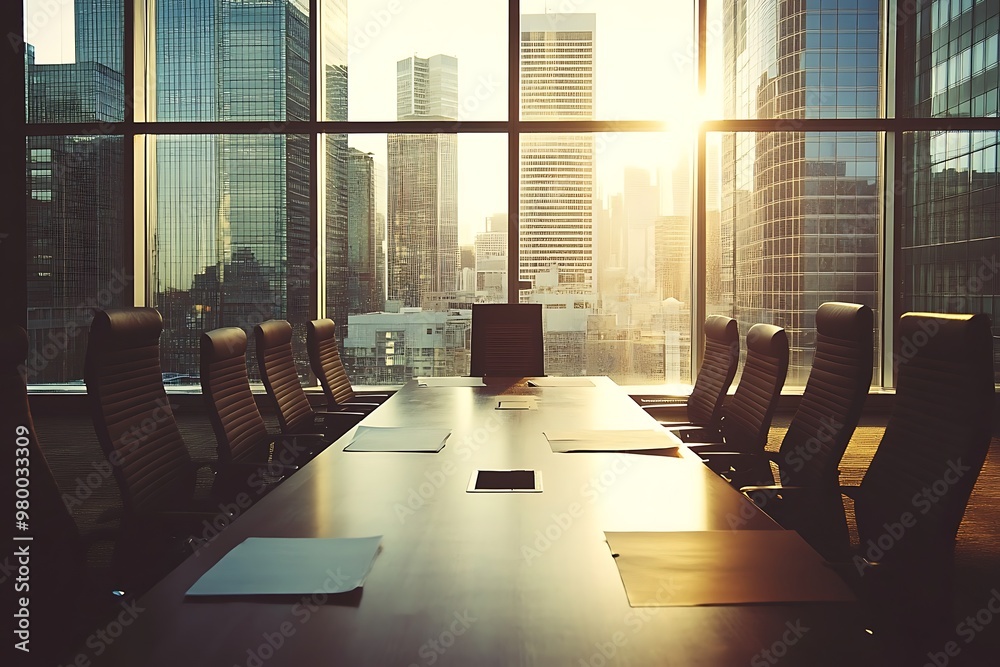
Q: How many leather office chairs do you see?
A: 10